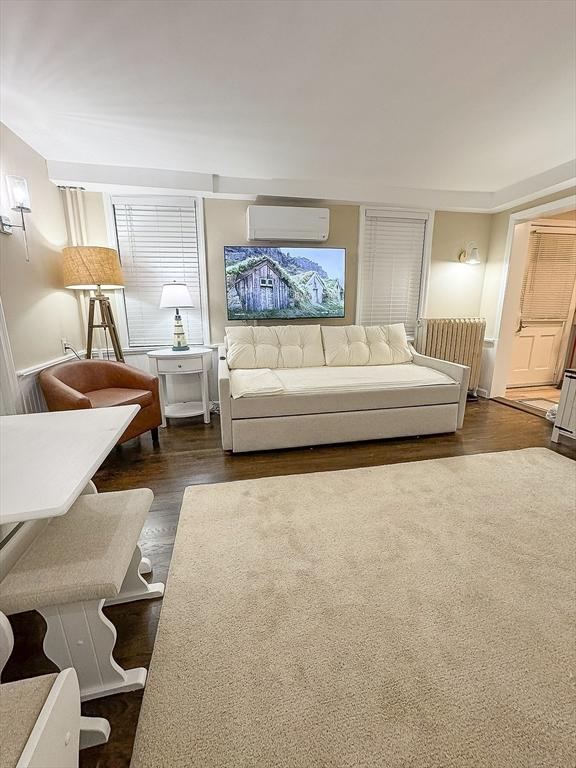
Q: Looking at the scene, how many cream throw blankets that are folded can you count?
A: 1